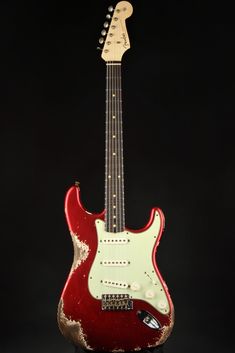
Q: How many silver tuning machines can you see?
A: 6